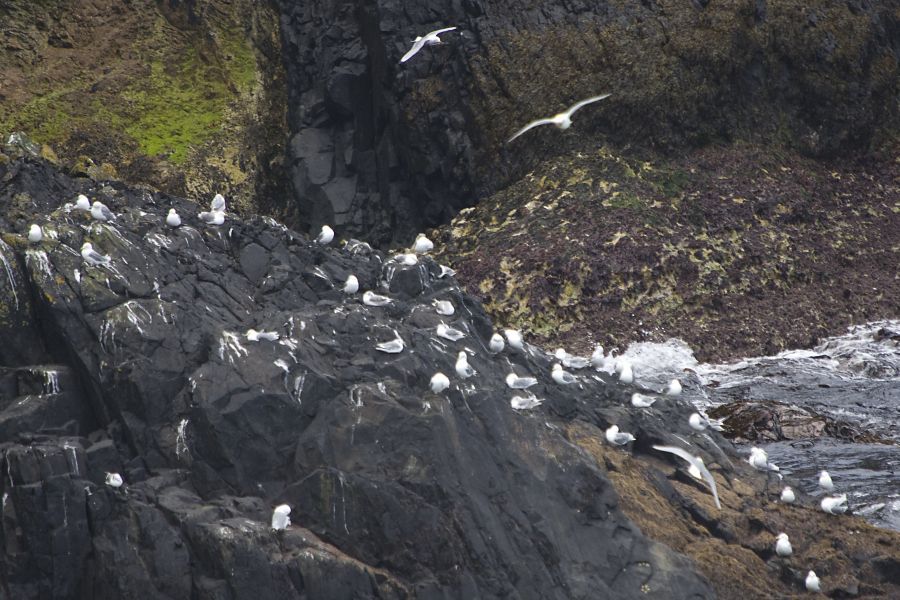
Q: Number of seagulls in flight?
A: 3